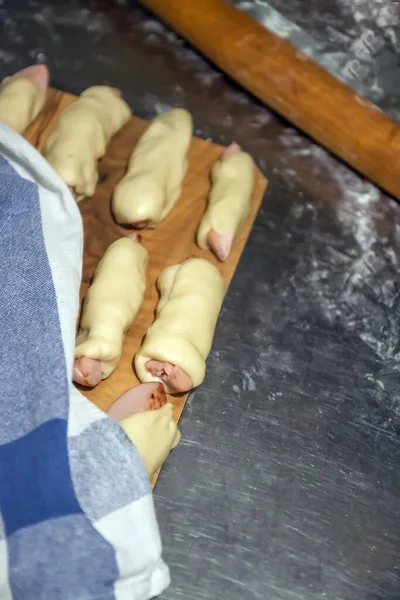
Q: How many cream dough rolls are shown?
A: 7